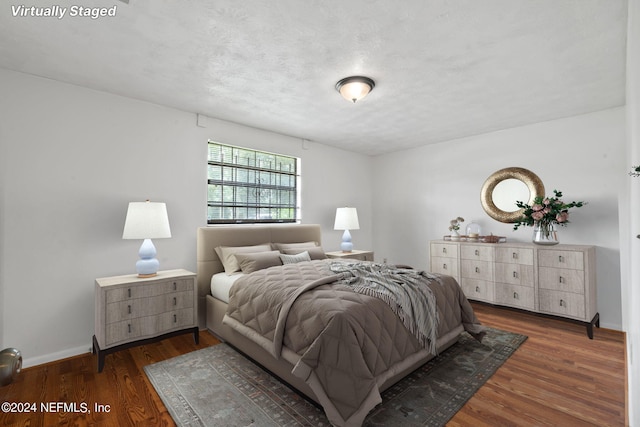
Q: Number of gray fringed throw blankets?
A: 1